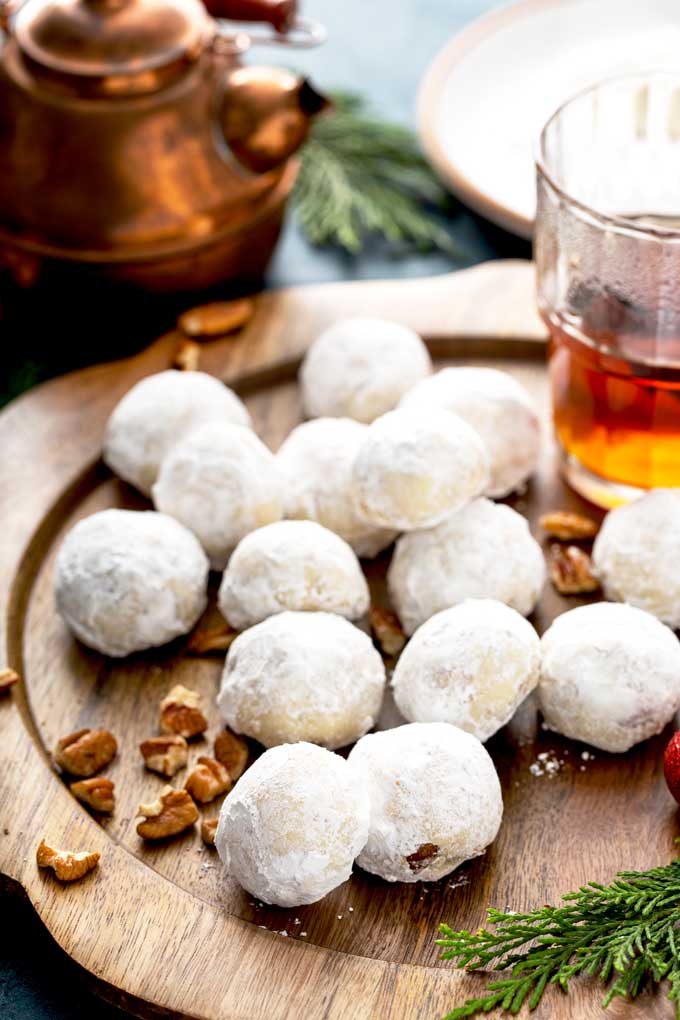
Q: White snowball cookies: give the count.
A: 15